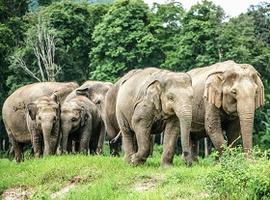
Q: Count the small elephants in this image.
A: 2